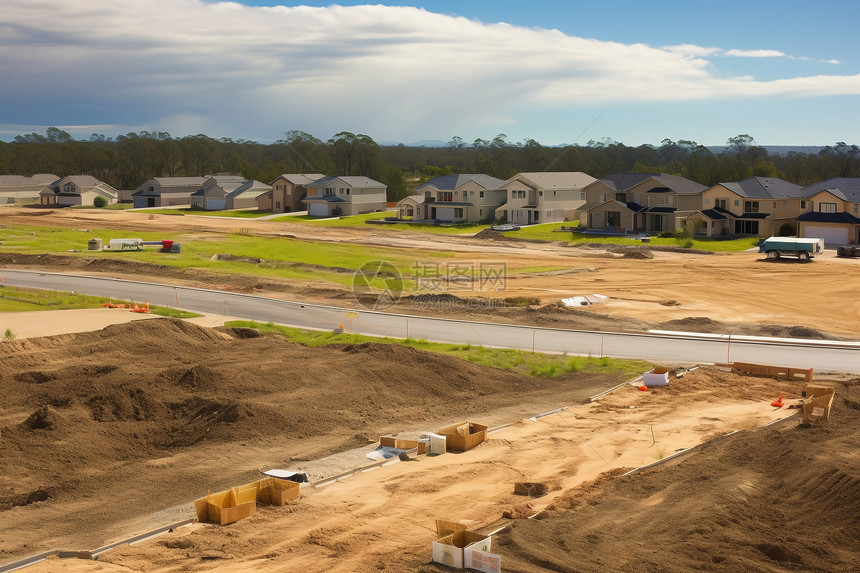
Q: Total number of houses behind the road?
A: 11